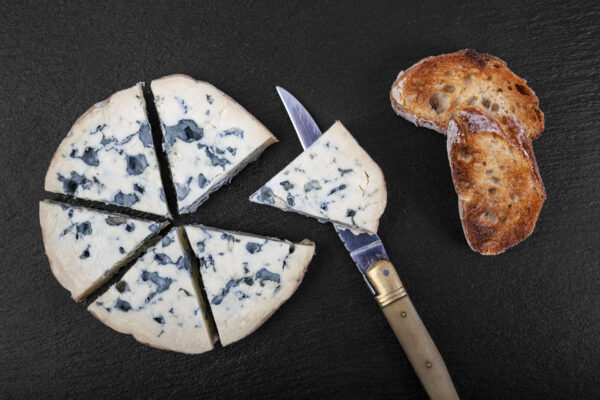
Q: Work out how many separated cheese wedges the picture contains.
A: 6